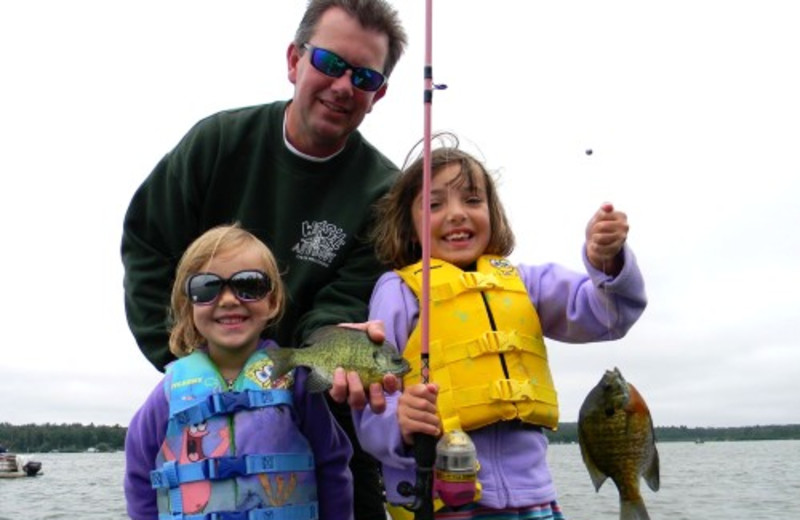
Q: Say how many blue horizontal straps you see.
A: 3